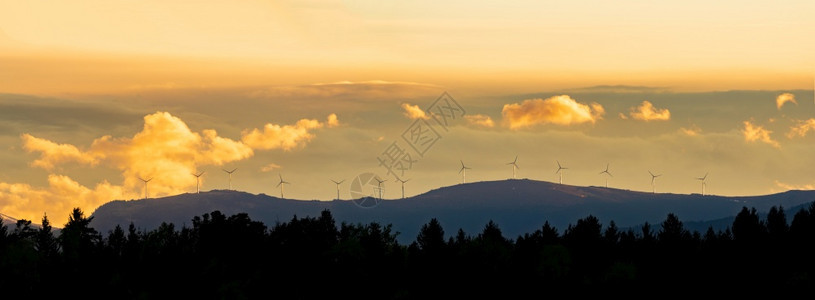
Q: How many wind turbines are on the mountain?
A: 13